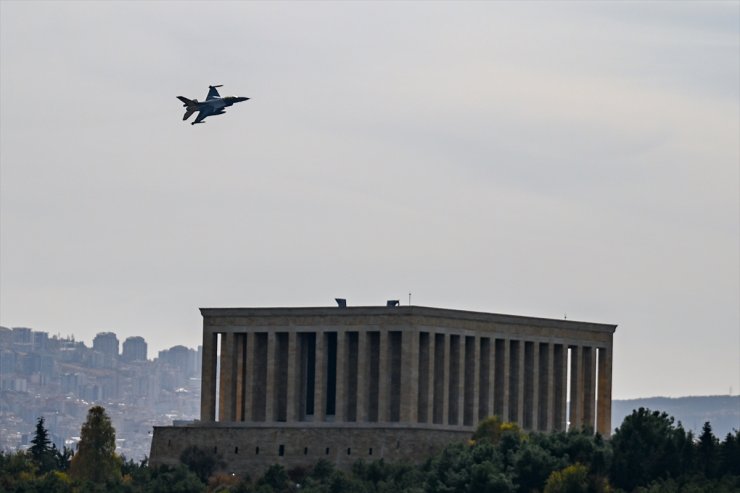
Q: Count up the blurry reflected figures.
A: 0